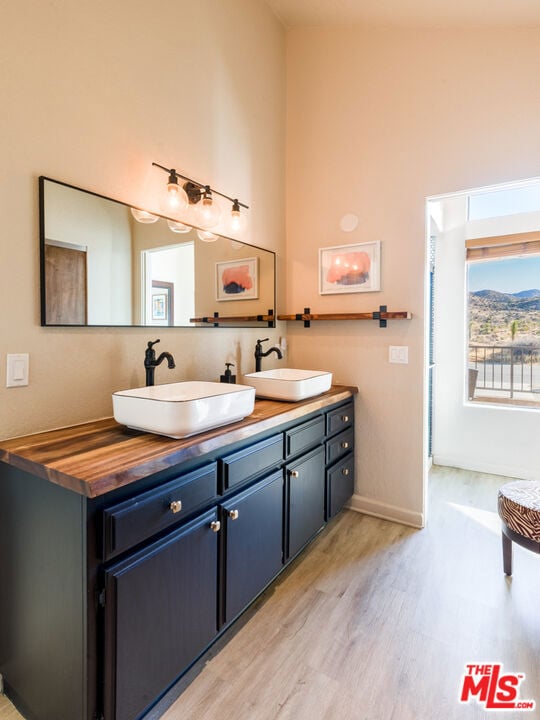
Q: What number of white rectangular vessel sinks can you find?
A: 2